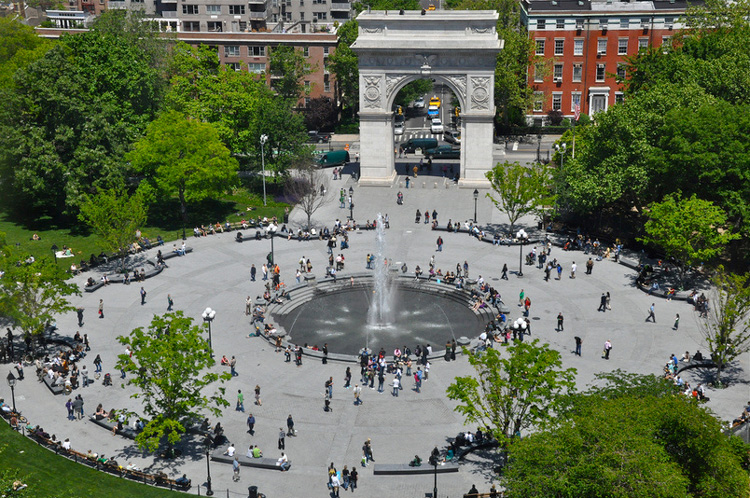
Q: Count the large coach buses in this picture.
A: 0